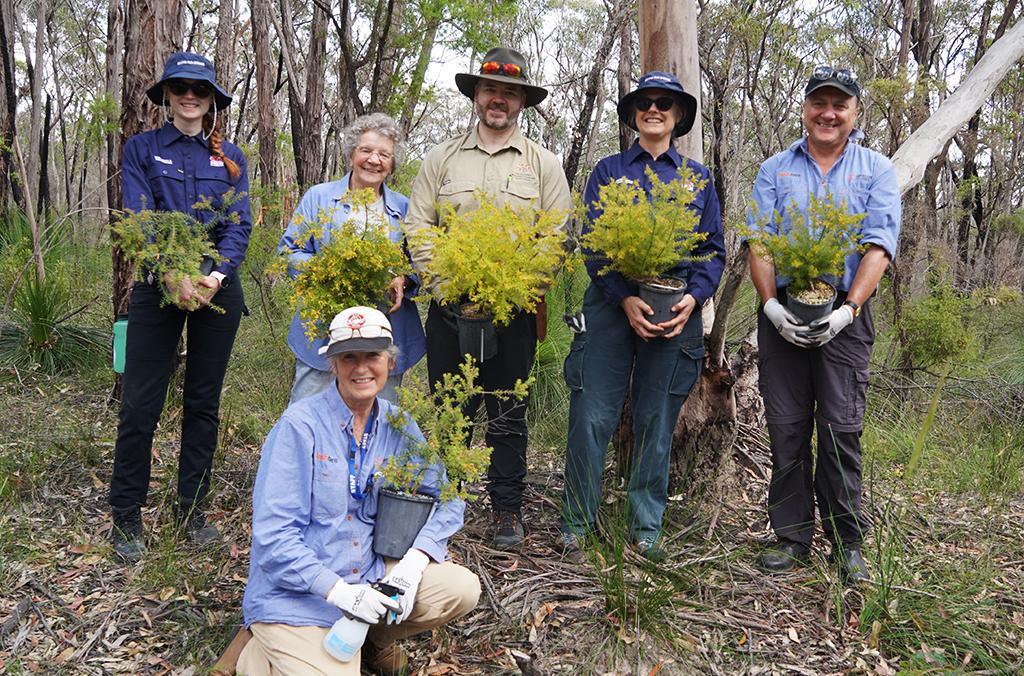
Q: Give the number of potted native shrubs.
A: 6